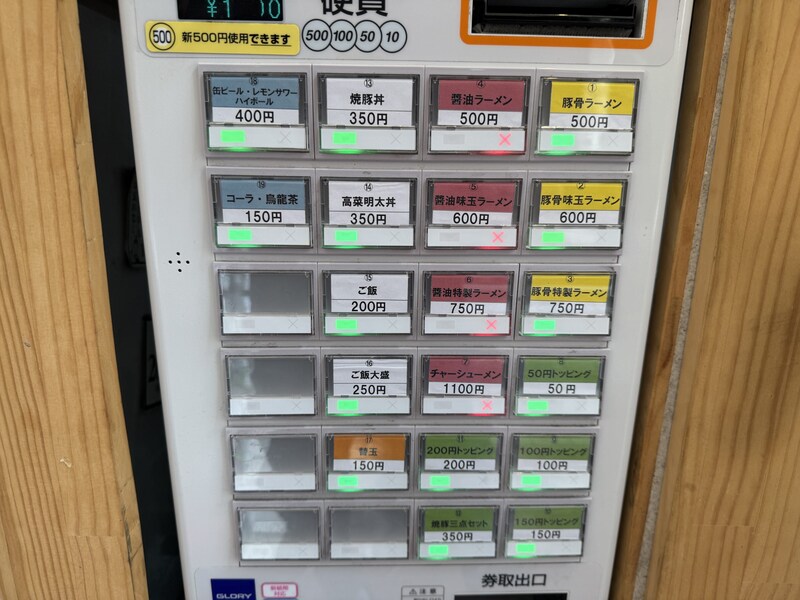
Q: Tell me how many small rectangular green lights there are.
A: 15